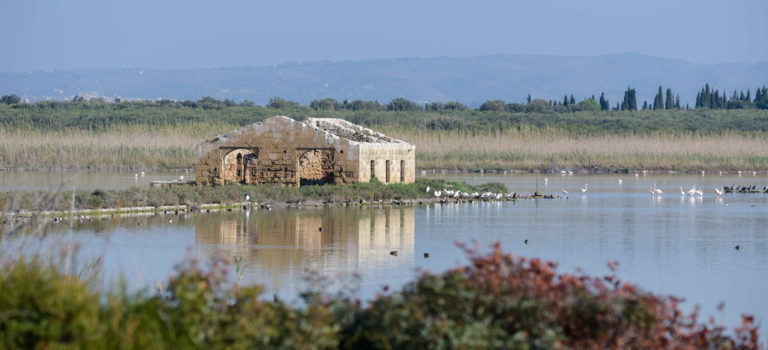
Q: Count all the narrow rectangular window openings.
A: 3